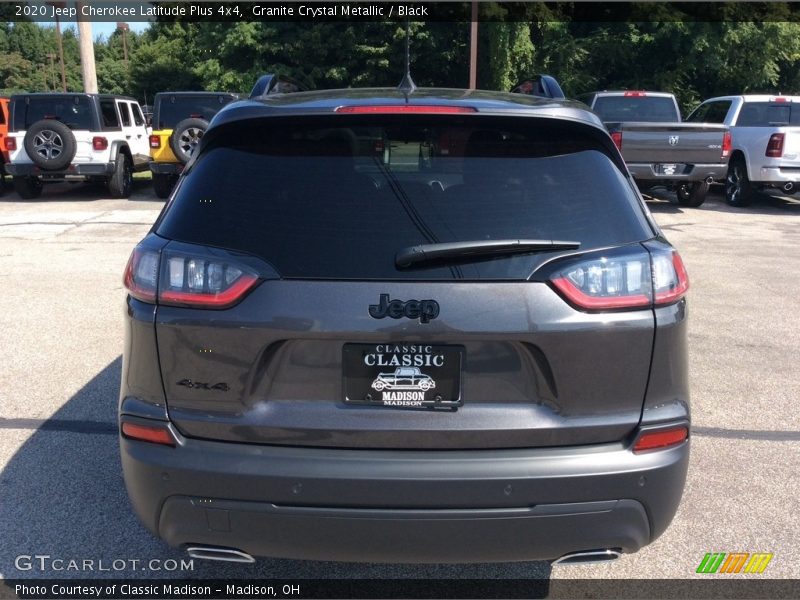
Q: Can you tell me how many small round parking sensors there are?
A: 4